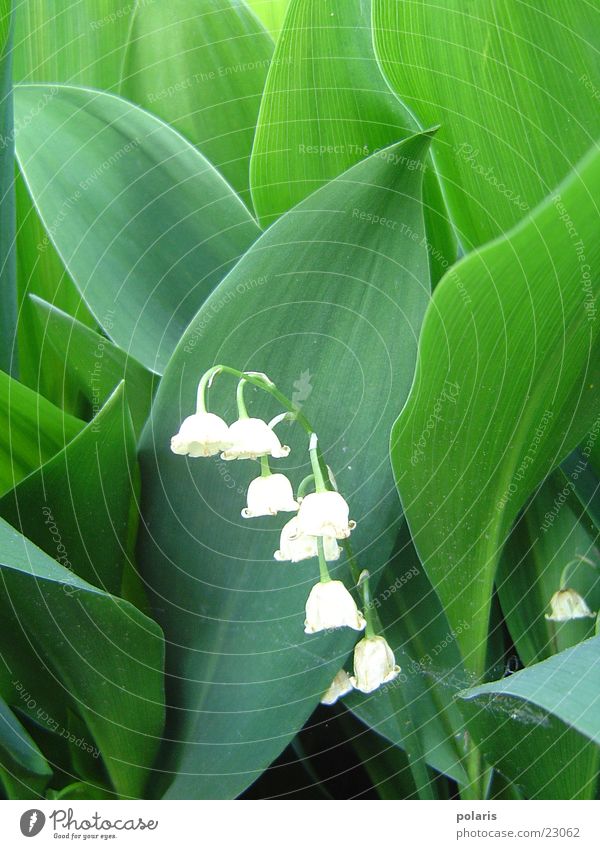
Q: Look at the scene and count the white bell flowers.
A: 9